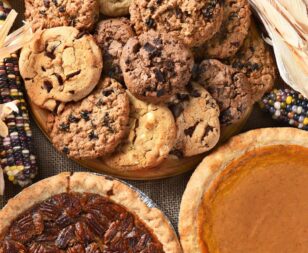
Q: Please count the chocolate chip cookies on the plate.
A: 2